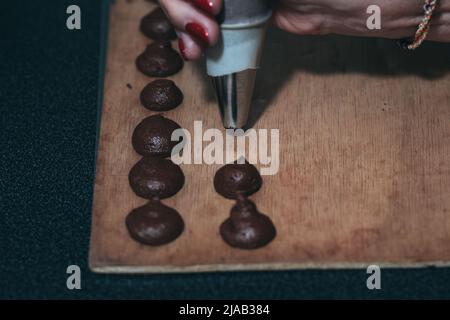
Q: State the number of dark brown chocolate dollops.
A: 8